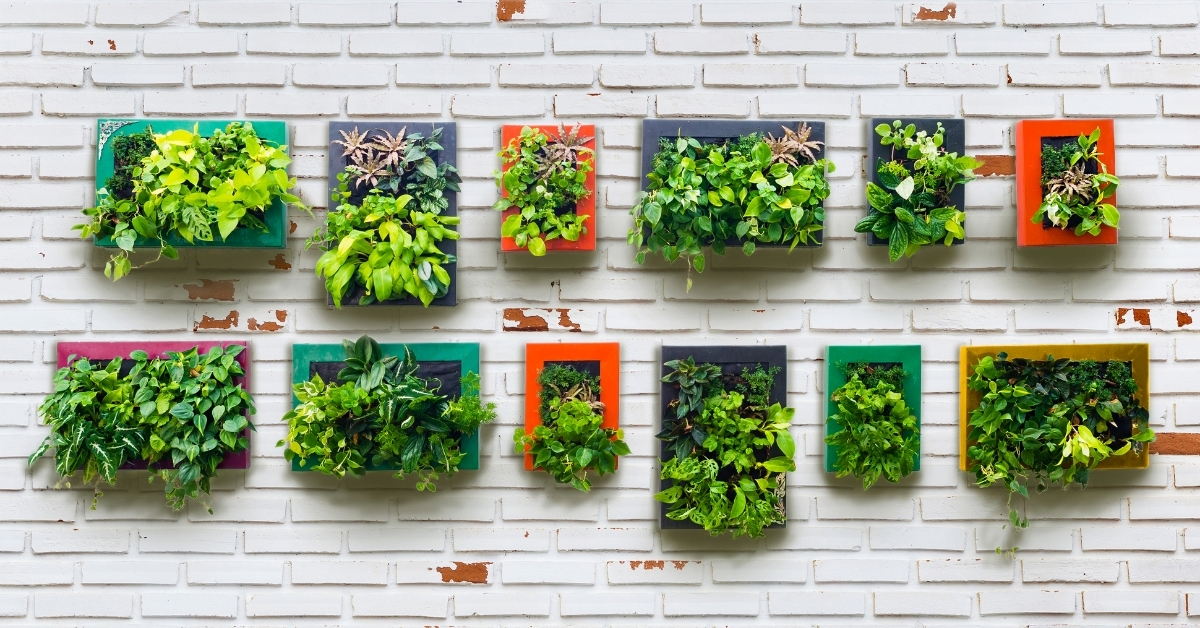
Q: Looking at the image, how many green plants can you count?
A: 12